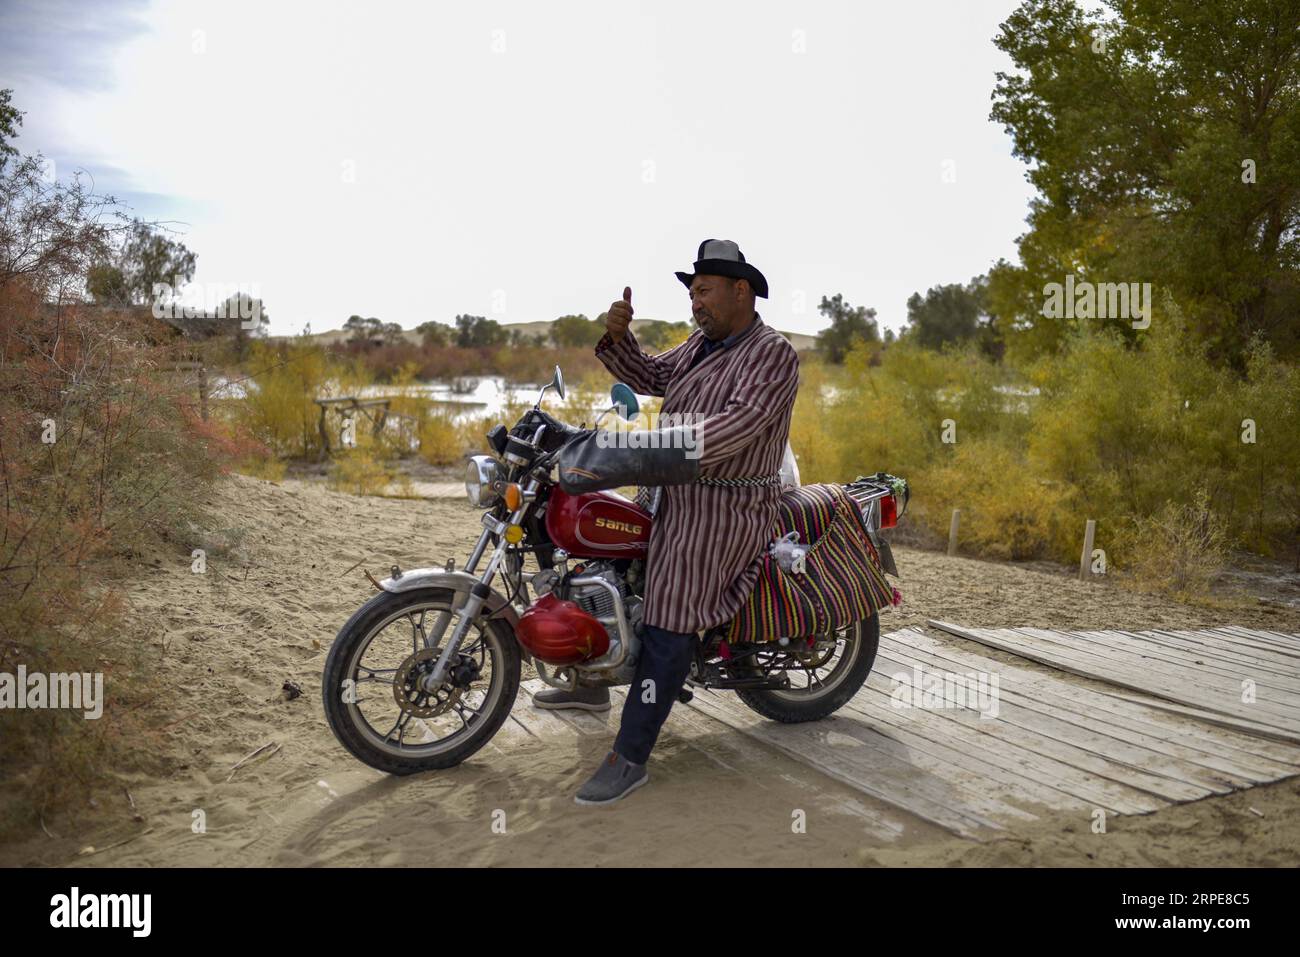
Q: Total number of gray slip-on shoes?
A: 2